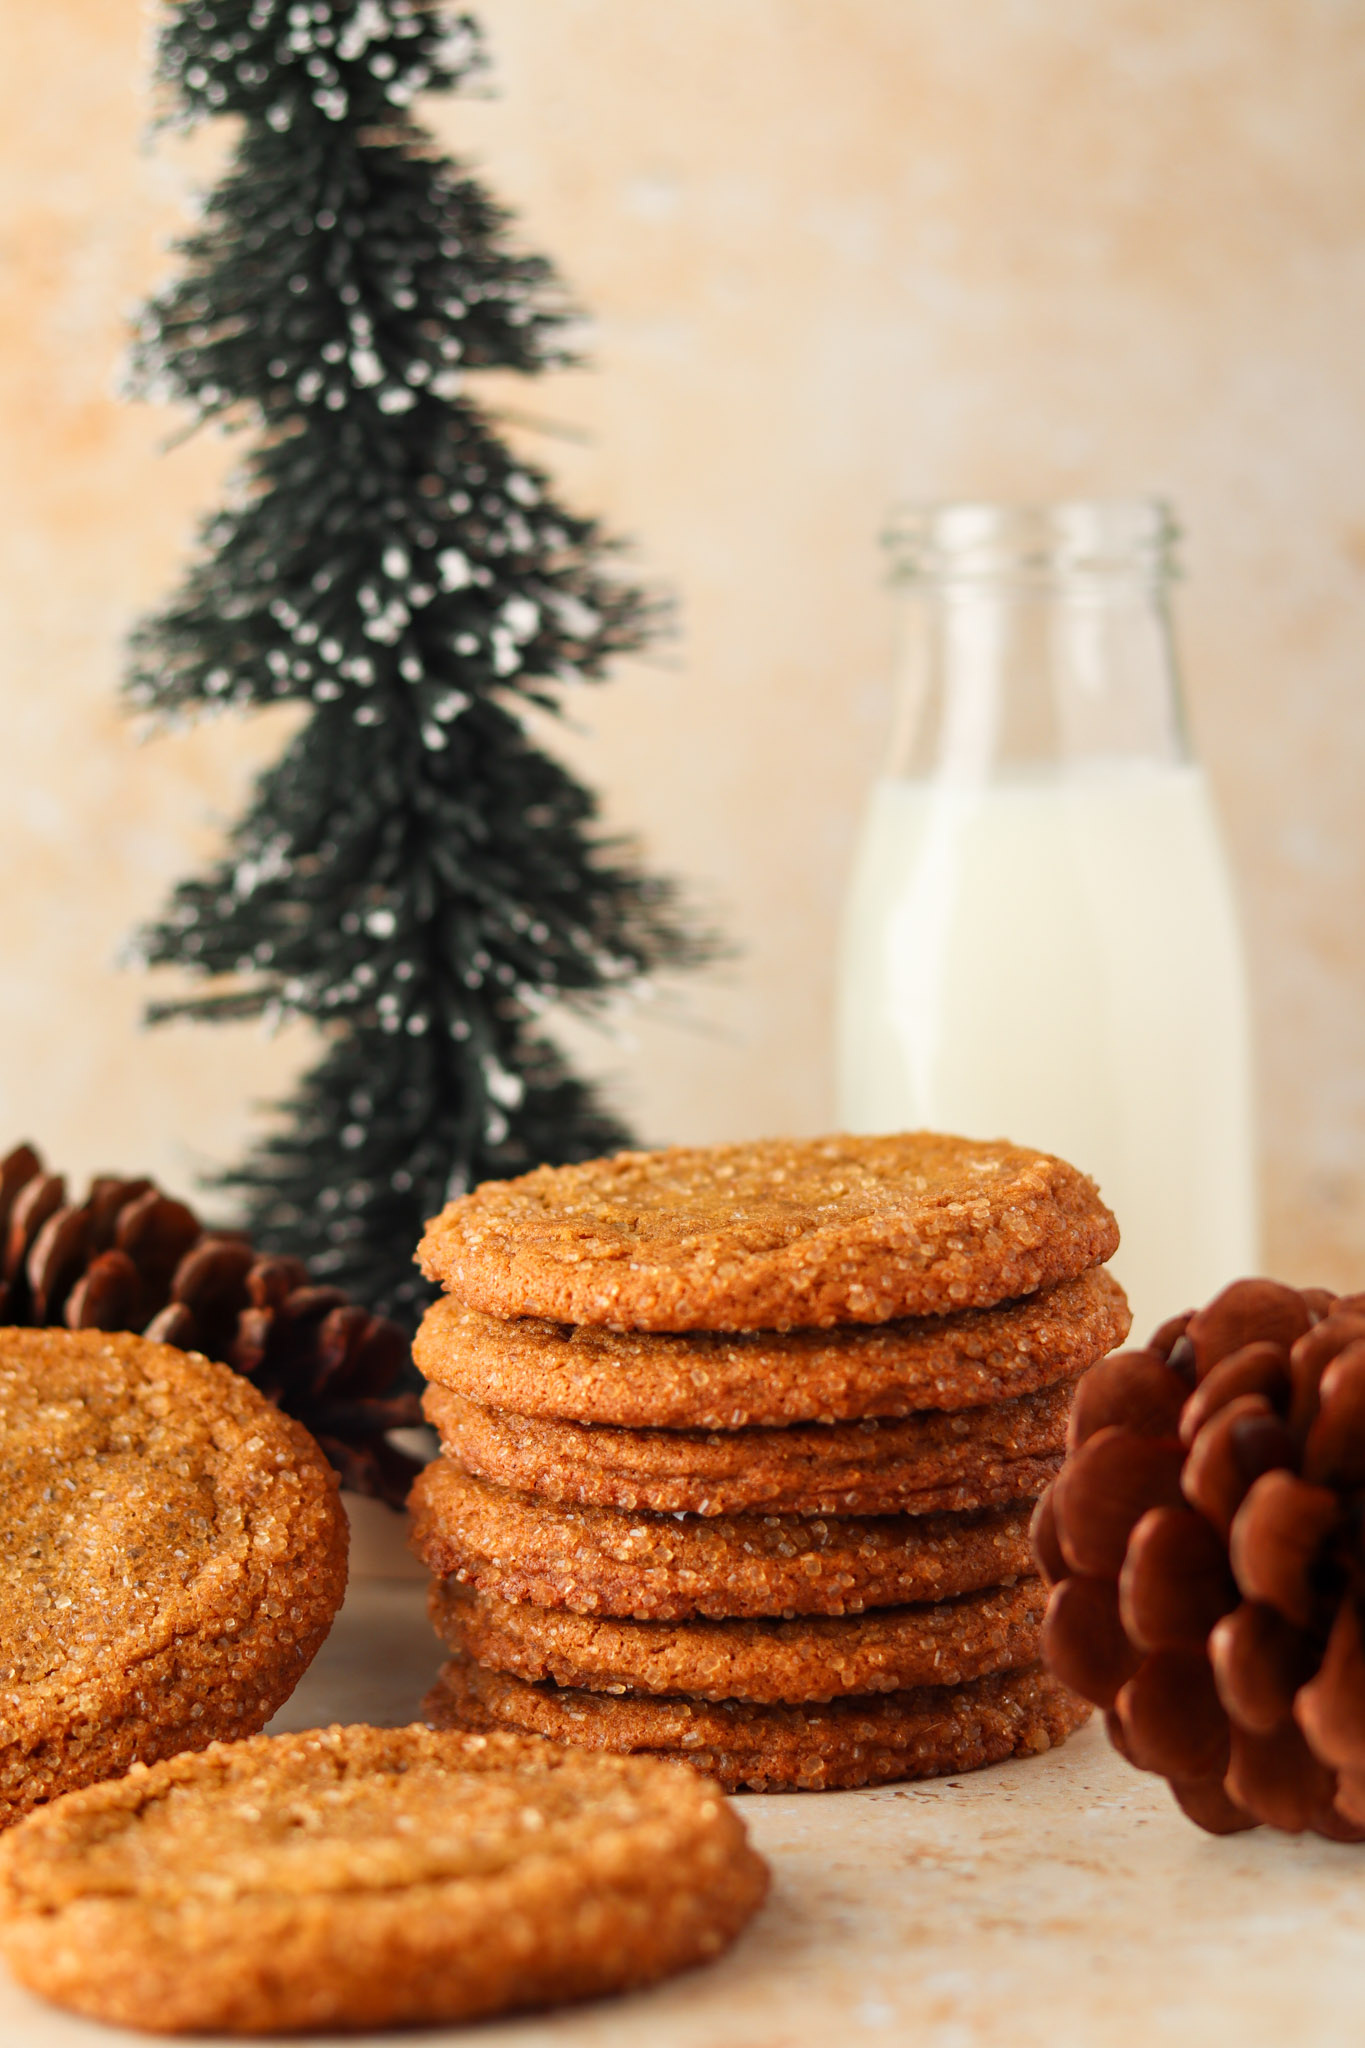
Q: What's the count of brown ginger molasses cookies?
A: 8